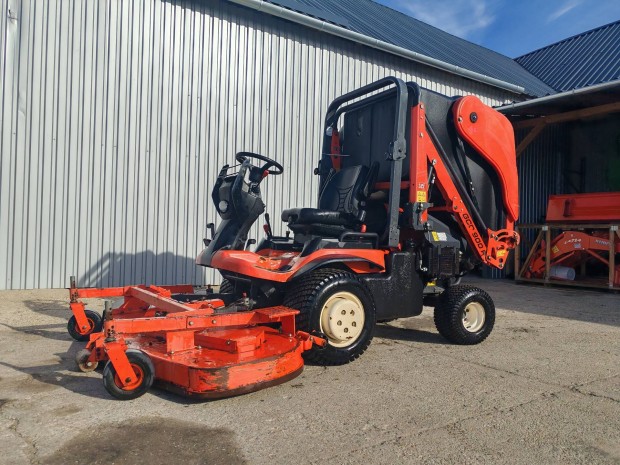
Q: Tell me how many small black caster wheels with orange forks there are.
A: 2